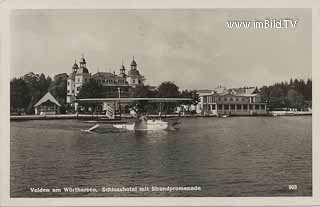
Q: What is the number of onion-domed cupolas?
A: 4